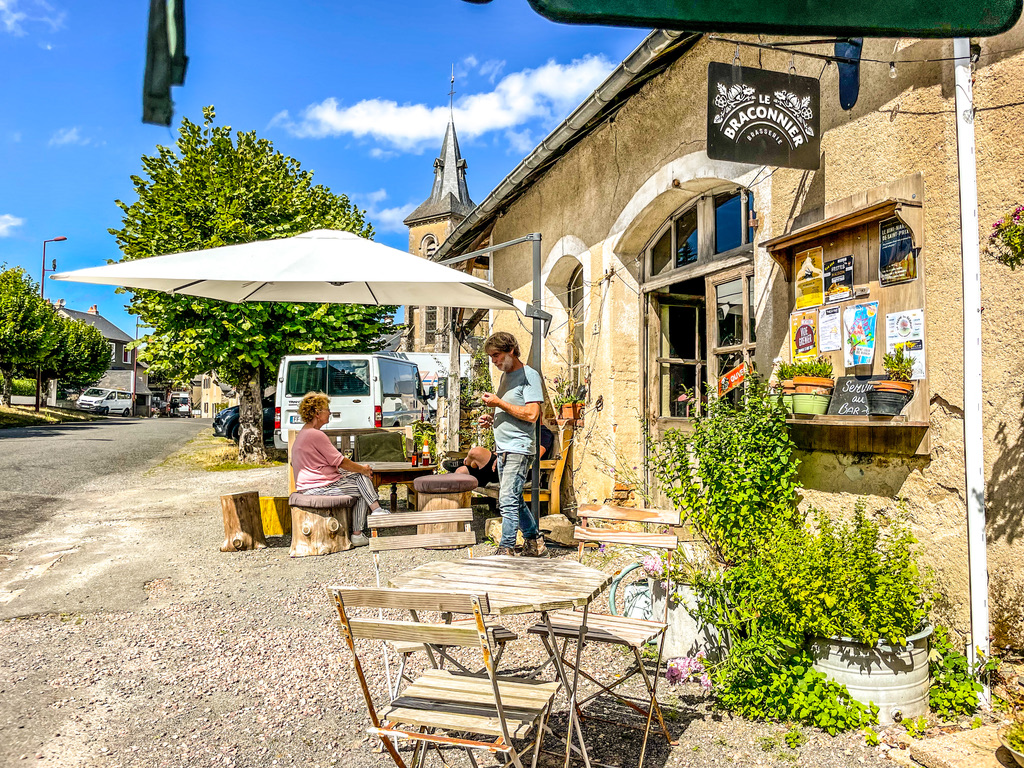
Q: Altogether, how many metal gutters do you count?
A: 1